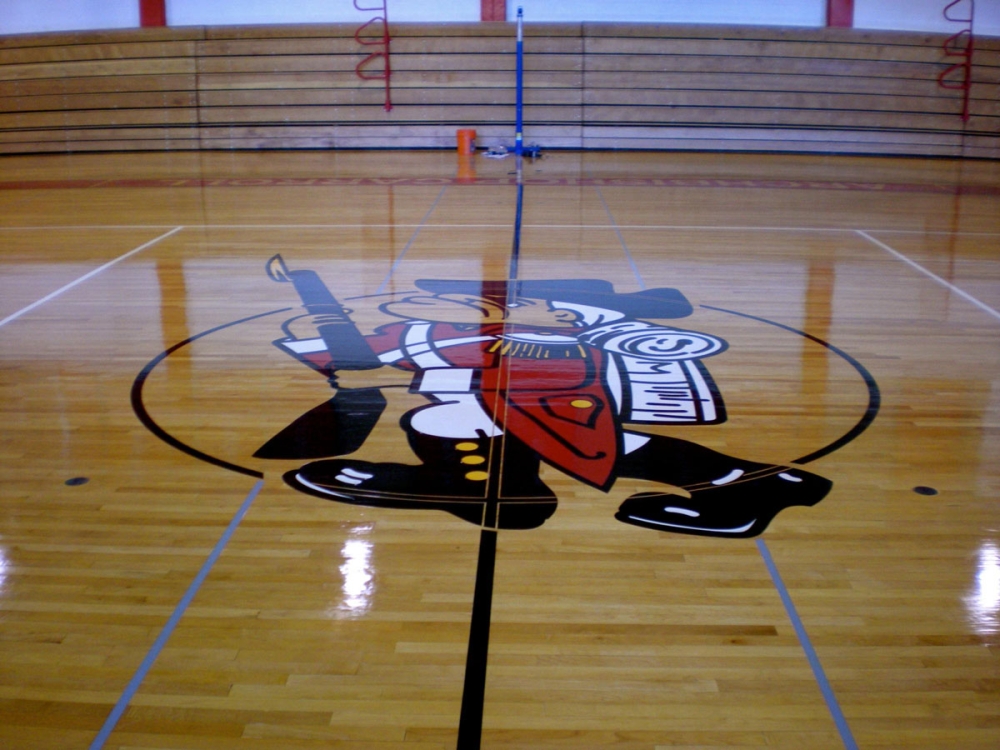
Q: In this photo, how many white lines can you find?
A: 3